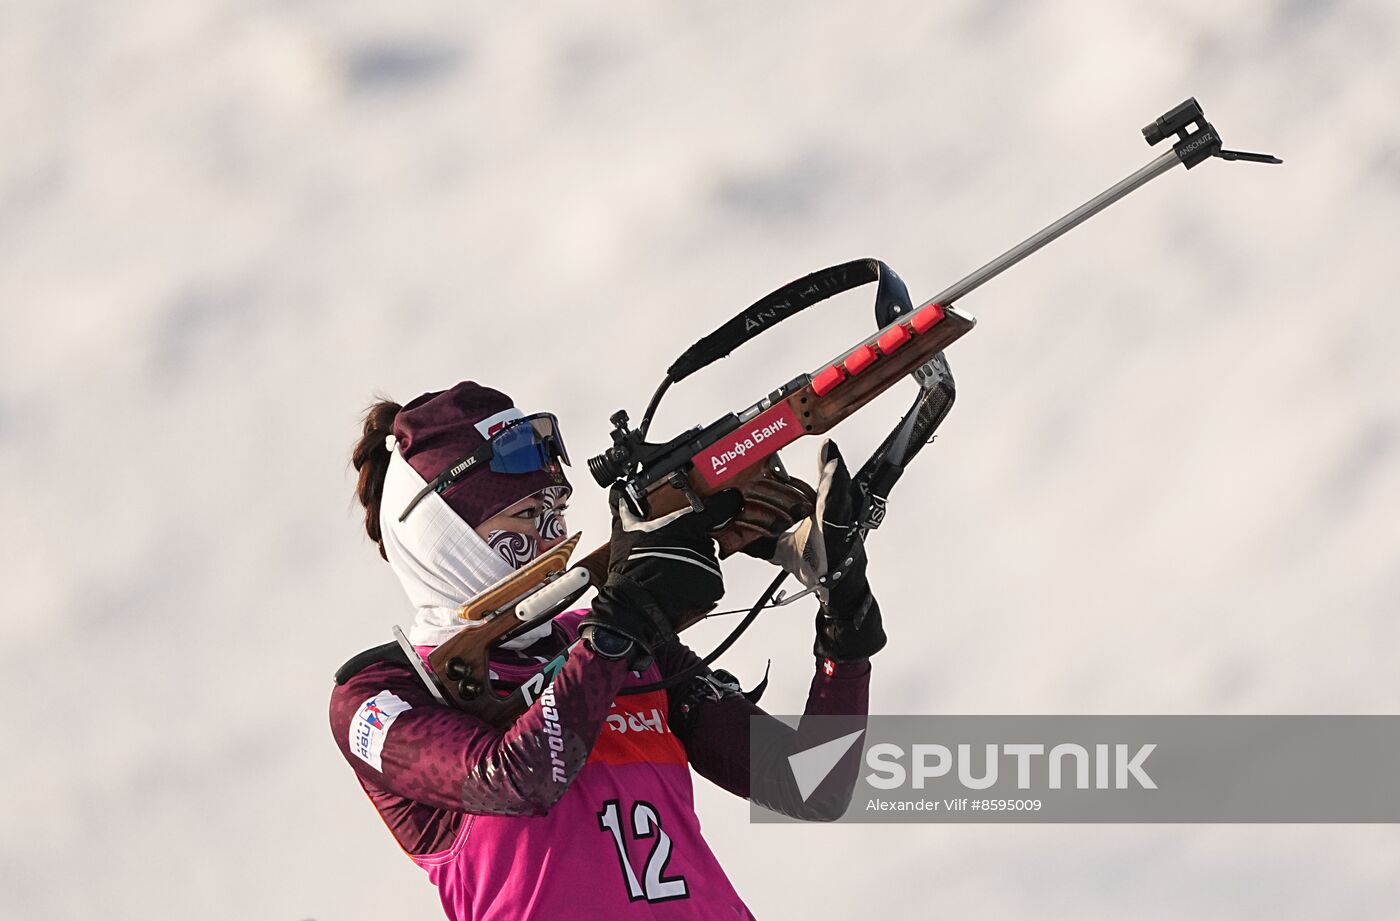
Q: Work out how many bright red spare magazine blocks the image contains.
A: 4